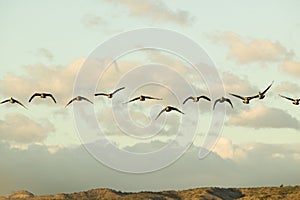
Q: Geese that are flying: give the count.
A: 11